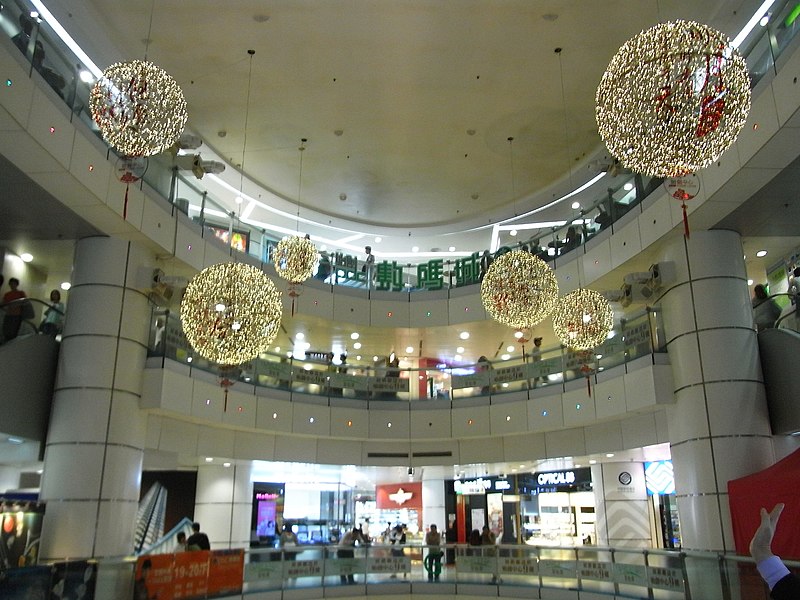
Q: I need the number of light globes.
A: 6